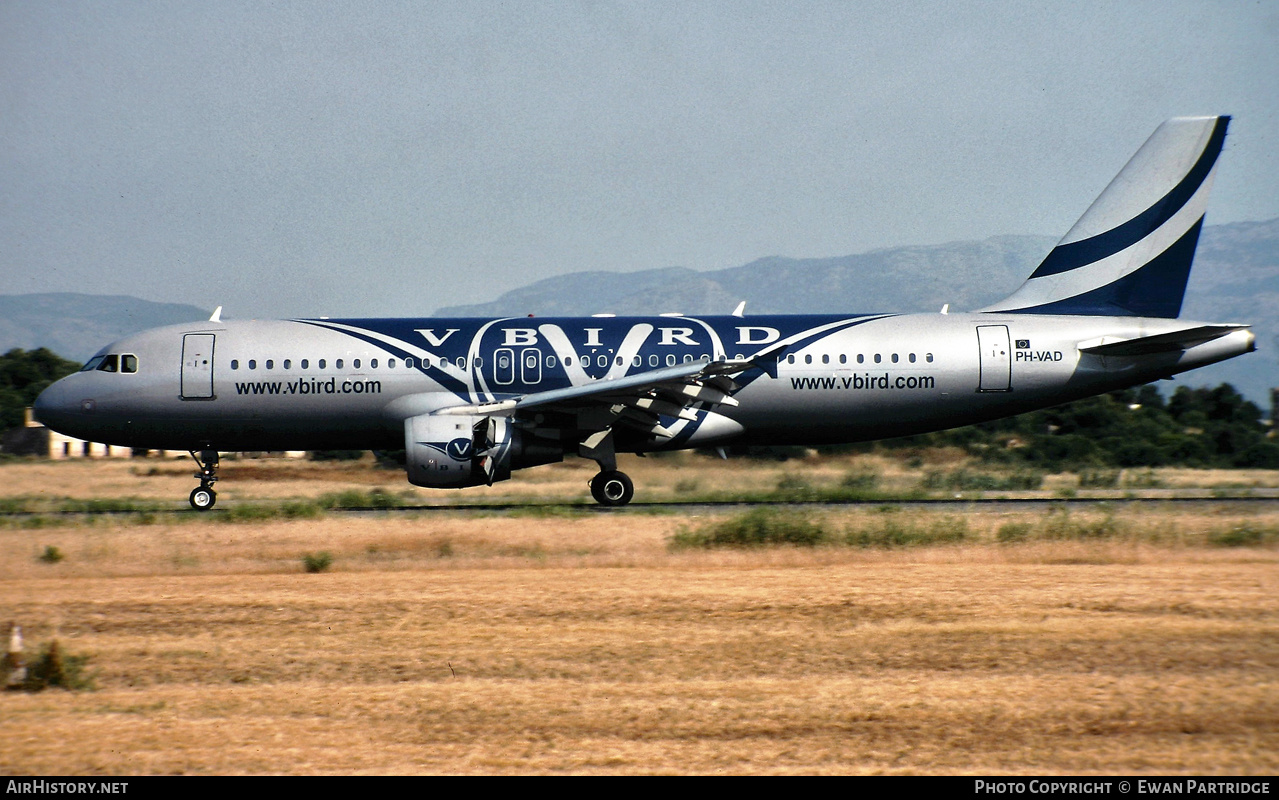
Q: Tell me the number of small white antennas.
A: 3